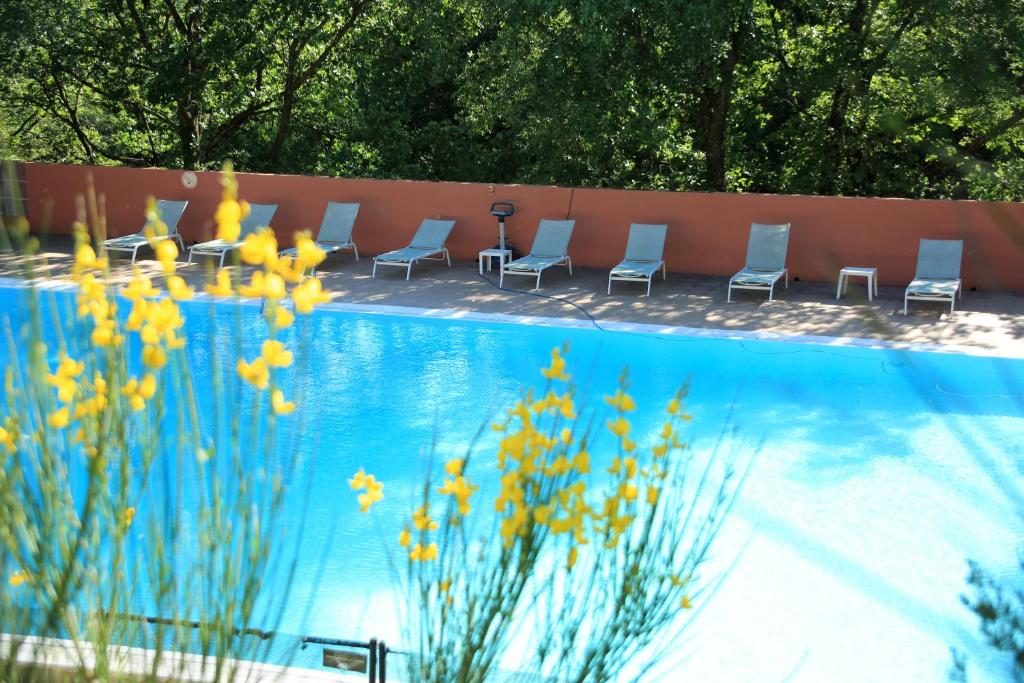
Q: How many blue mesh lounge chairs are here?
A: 8